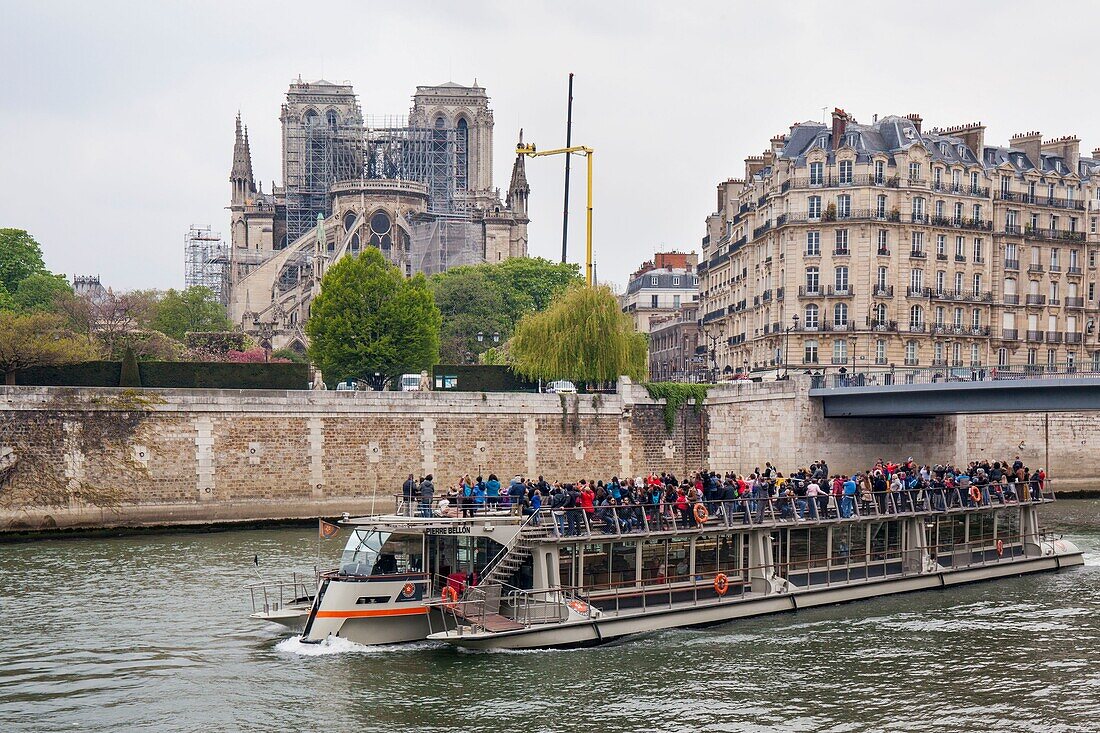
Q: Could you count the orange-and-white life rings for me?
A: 5